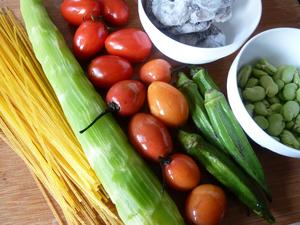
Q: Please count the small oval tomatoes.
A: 11